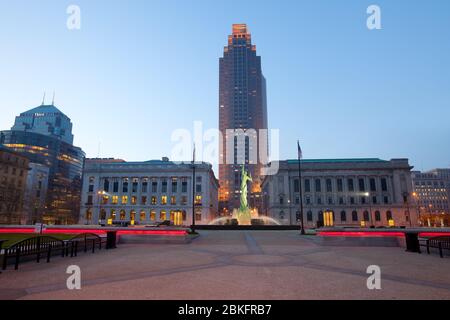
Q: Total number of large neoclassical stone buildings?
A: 2